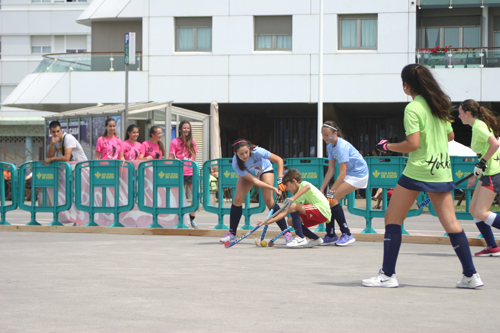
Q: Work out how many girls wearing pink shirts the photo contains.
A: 4